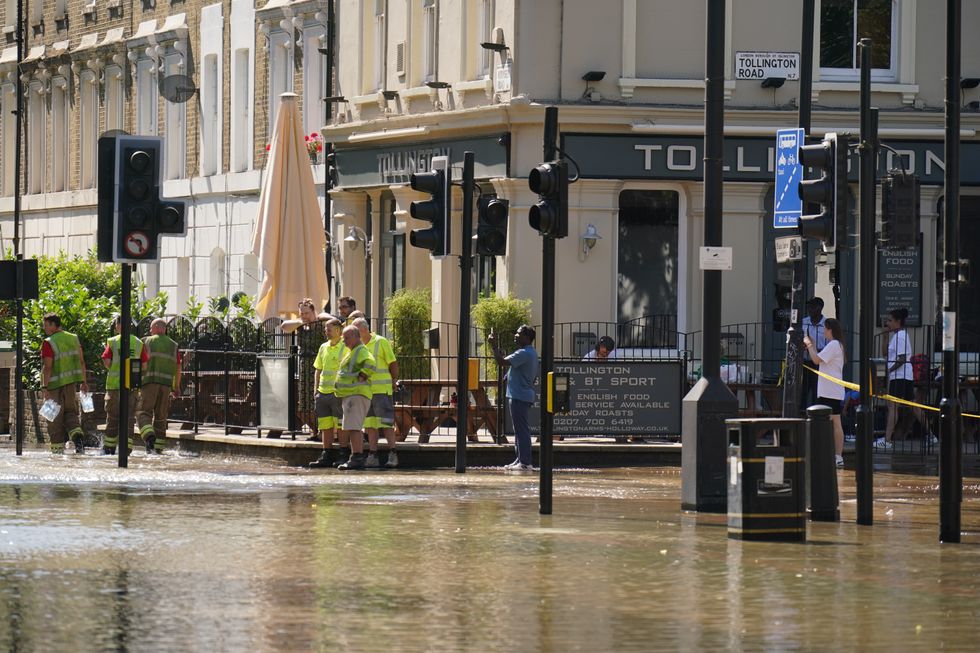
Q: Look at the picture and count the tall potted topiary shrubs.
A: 2